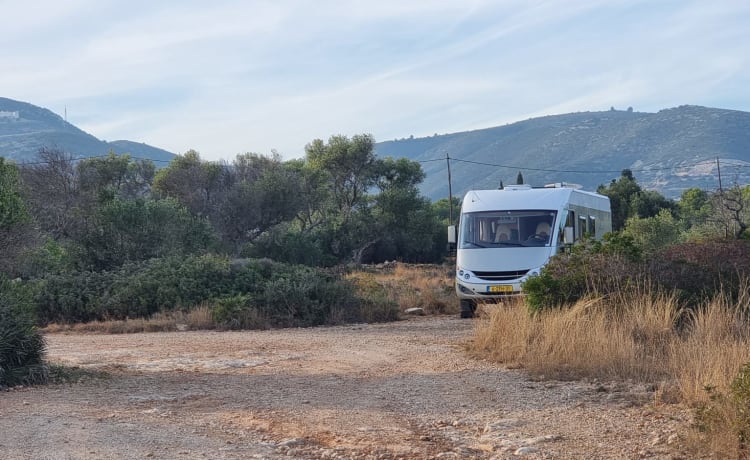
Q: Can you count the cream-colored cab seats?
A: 2